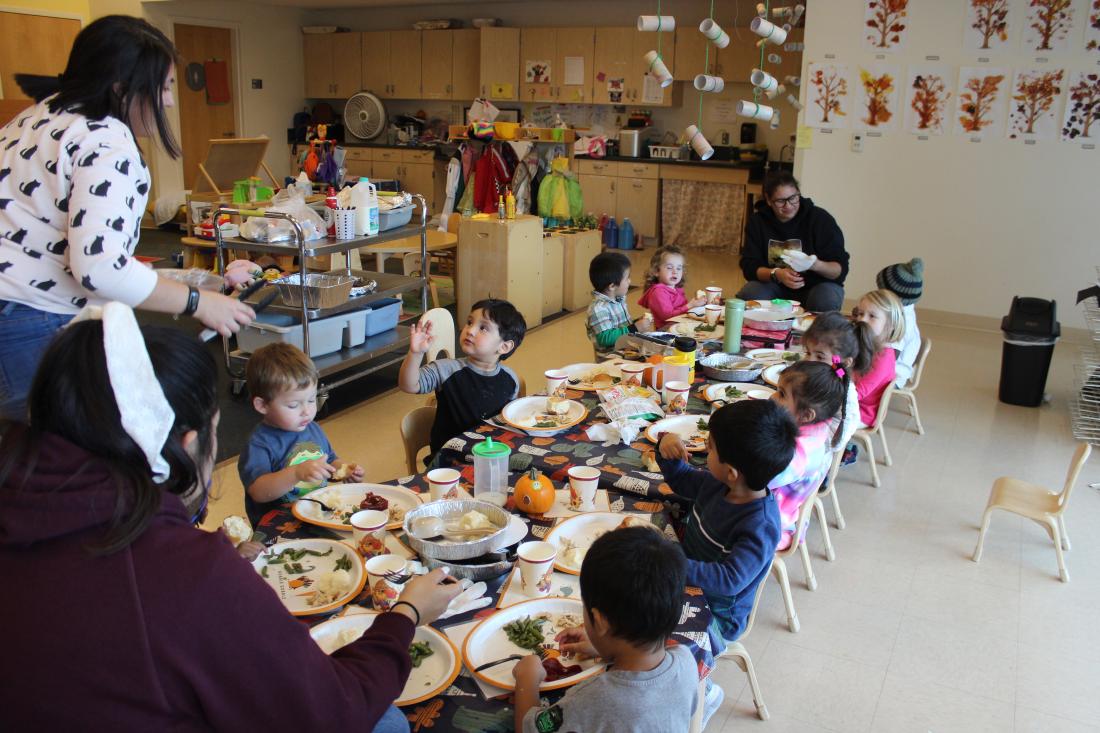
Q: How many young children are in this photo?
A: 10